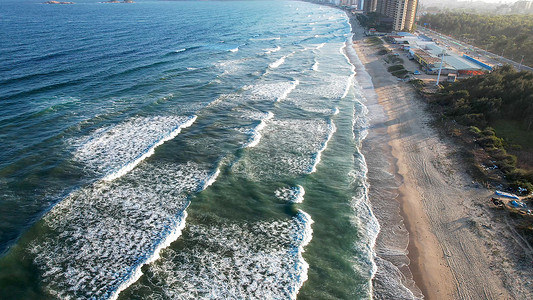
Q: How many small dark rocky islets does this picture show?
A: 2